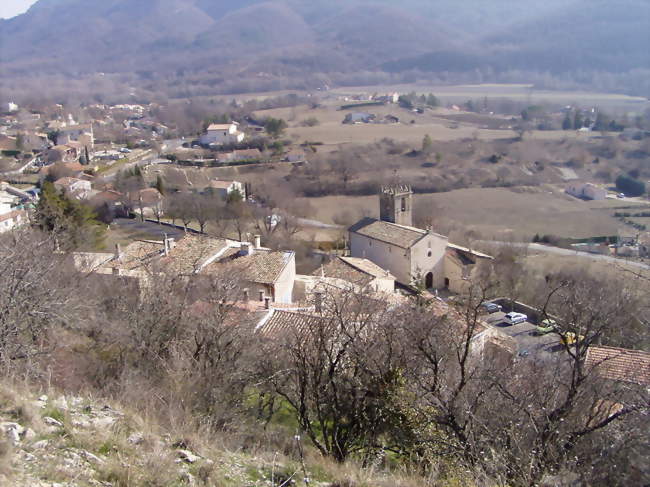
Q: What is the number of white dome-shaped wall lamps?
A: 0